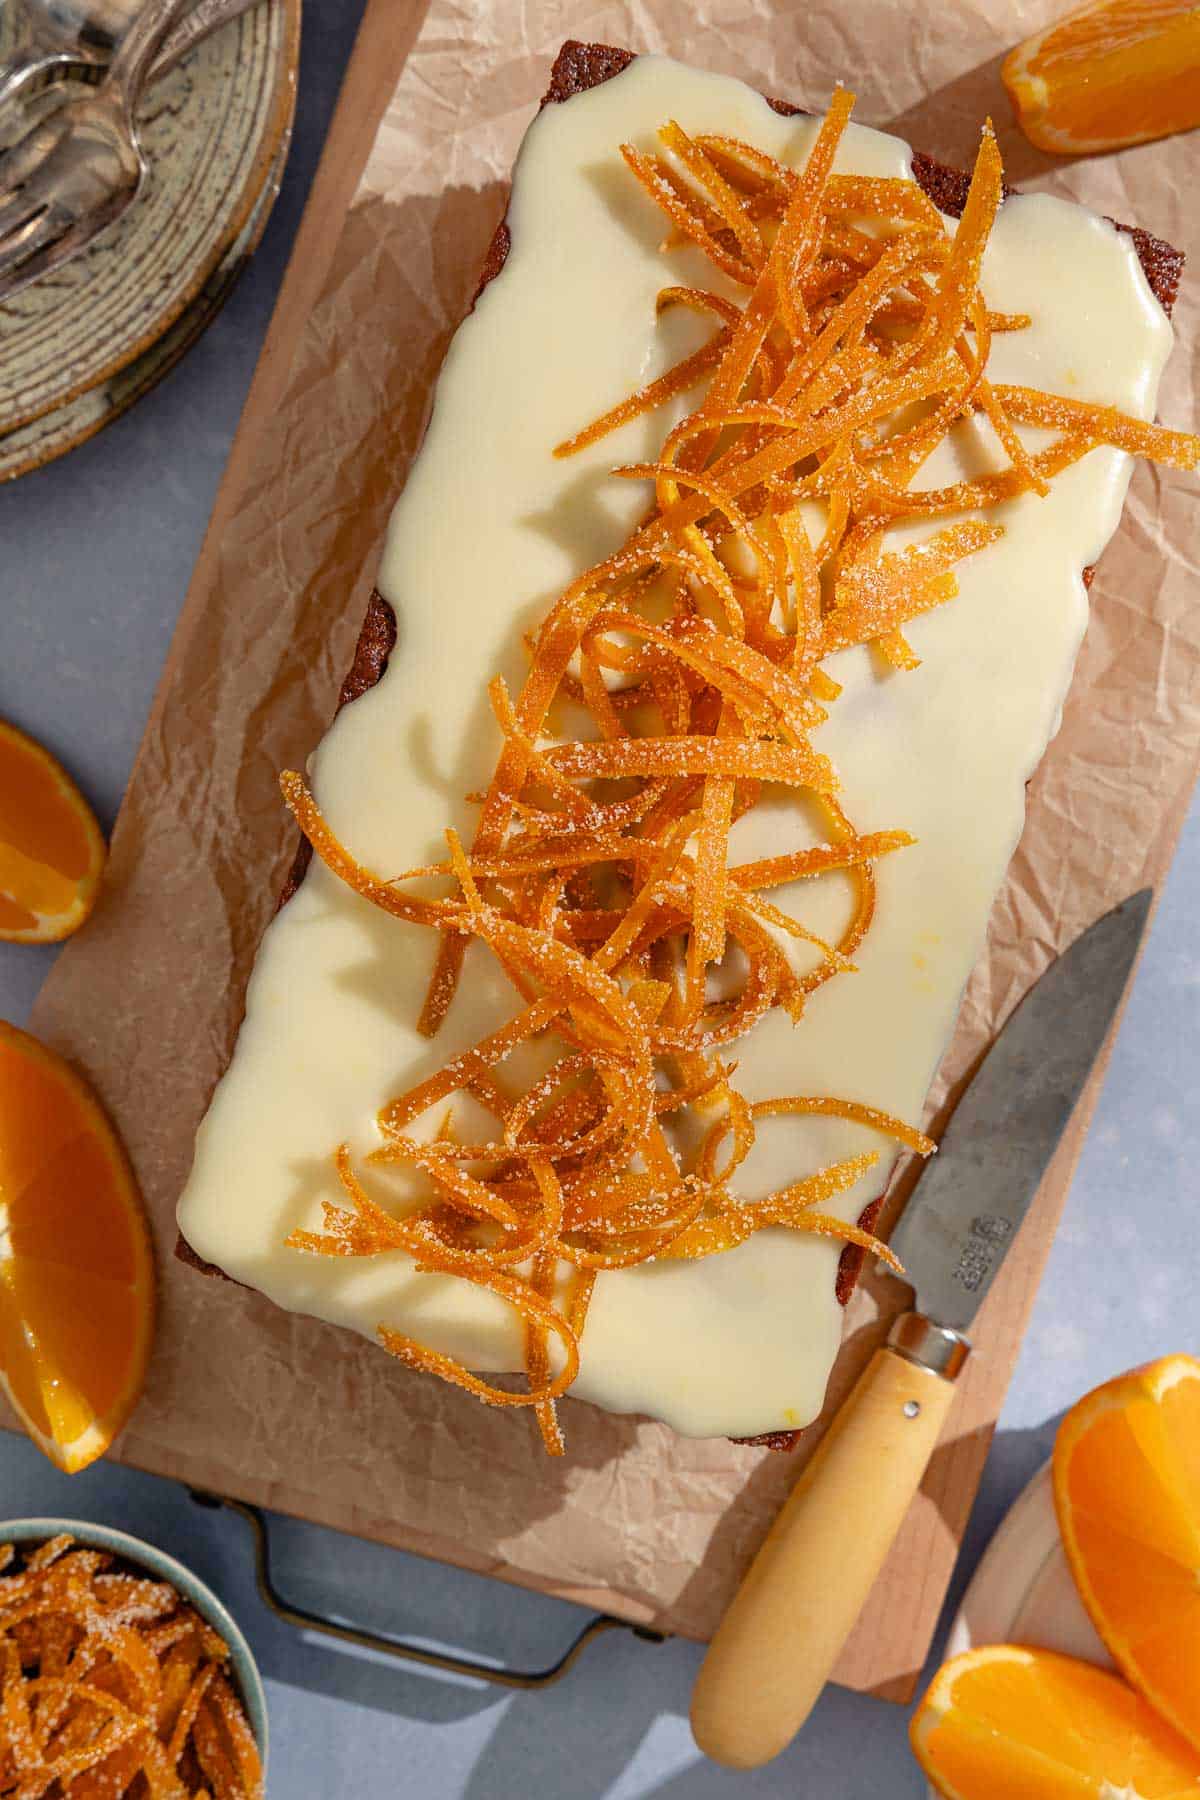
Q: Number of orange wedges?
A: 5